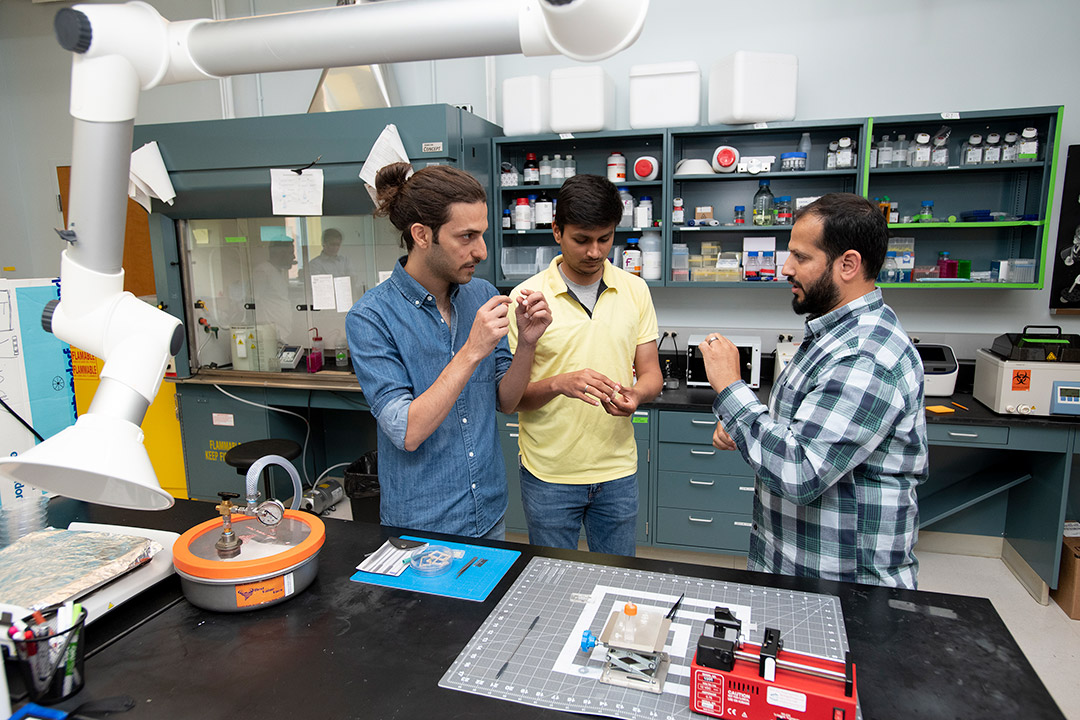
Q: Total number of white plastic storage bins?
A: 4